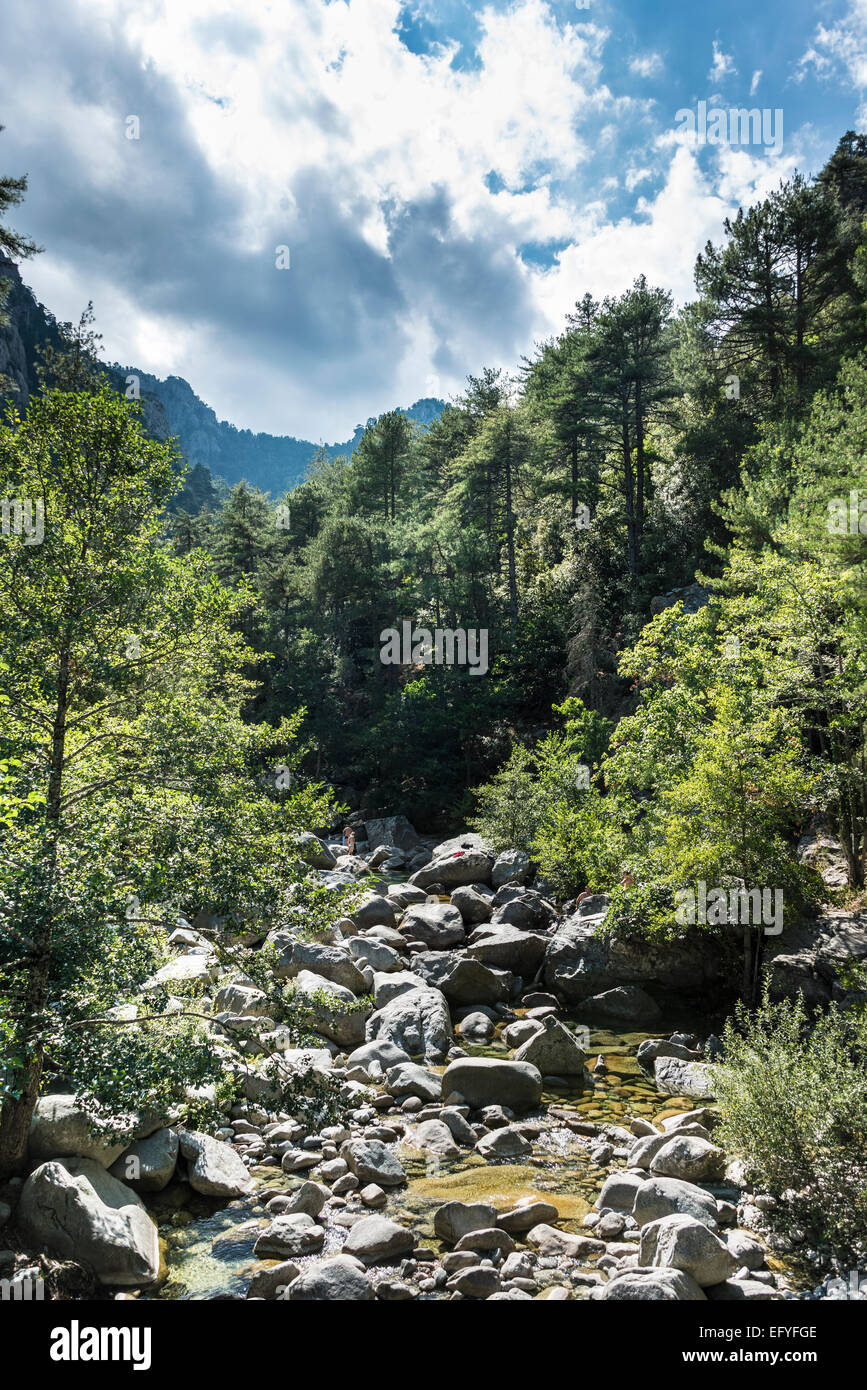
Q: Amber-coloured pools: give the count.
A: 2